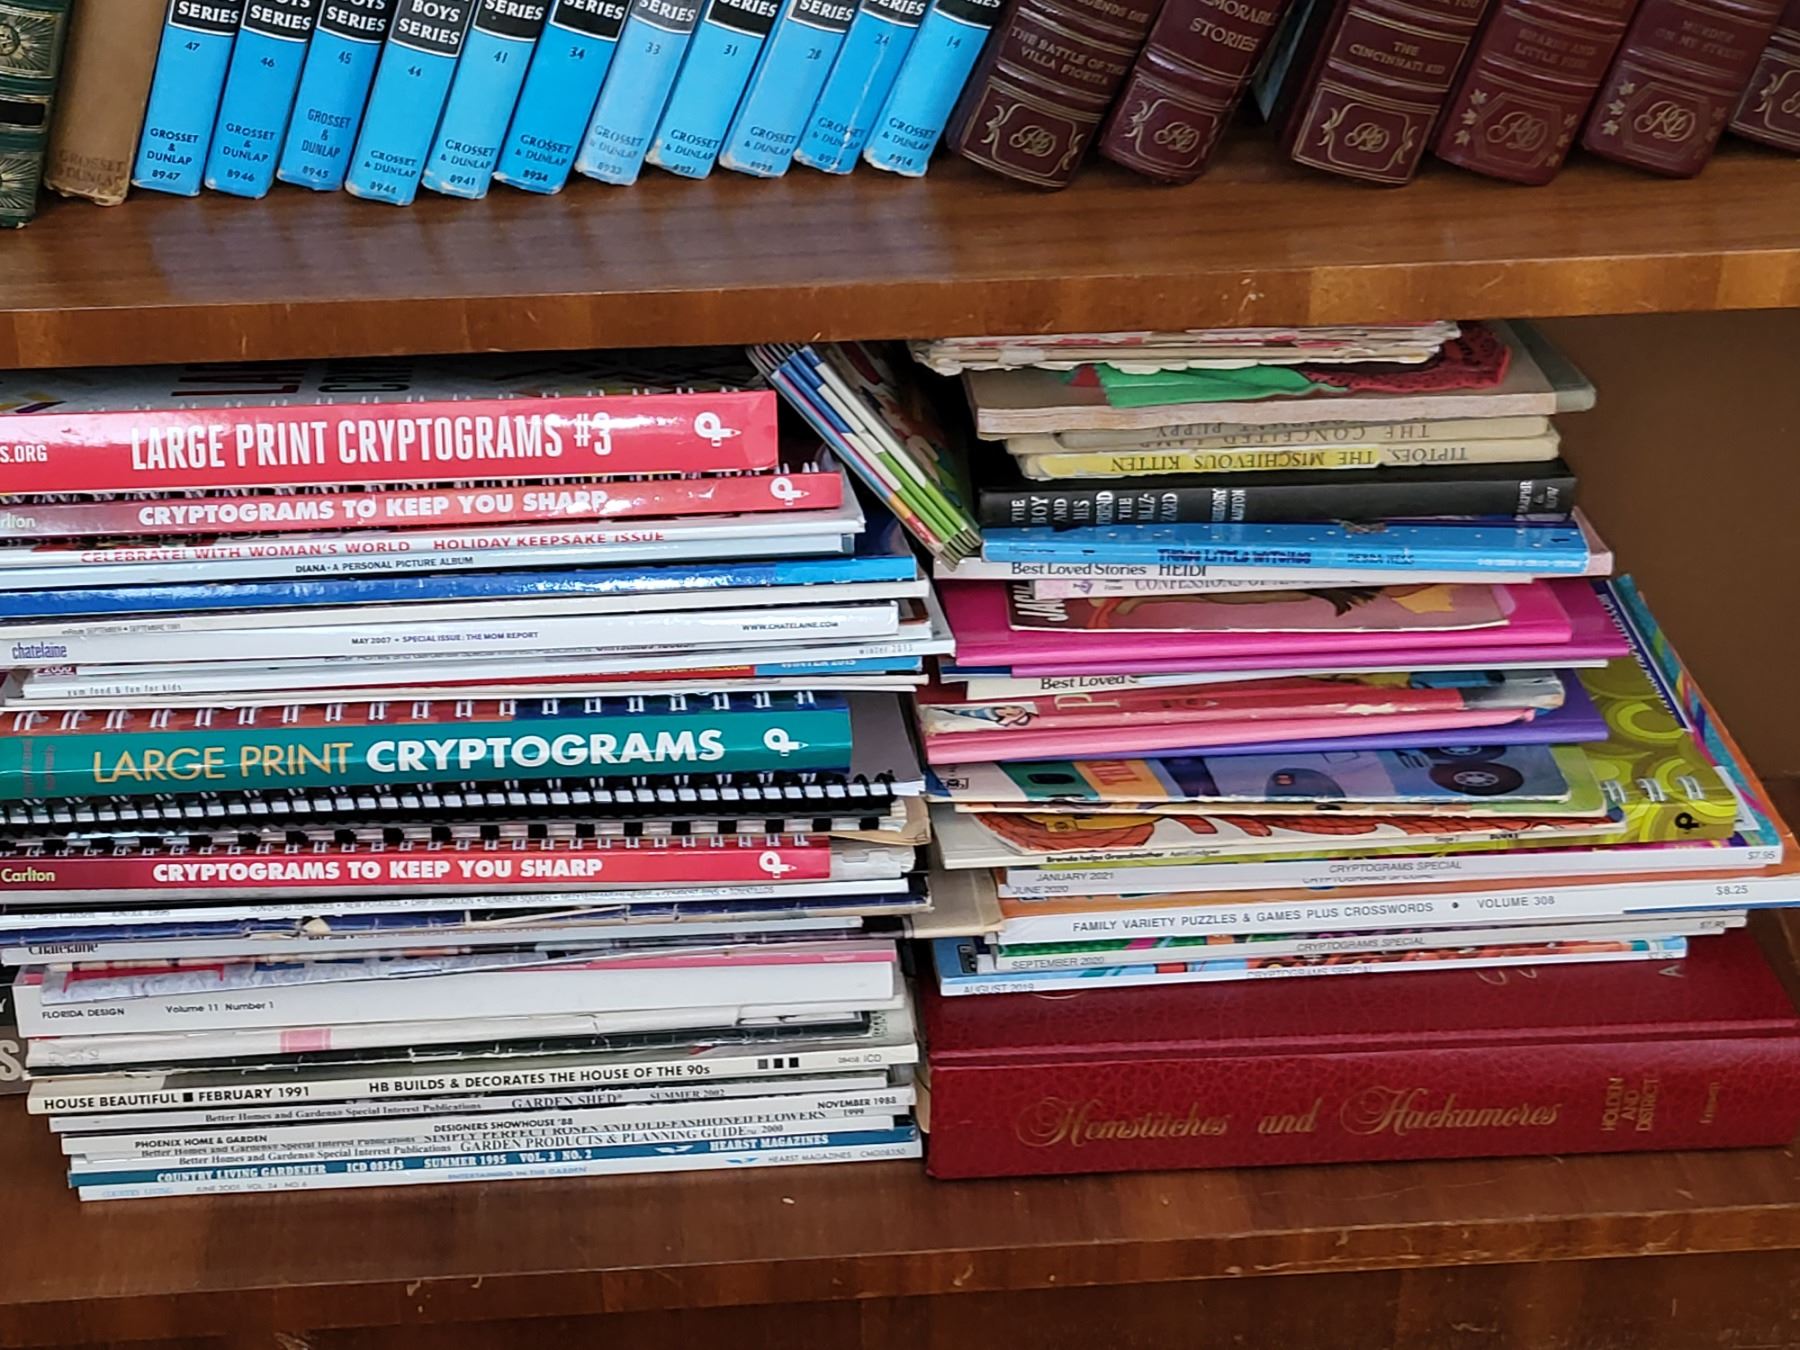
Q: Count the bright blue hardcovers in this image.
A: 11